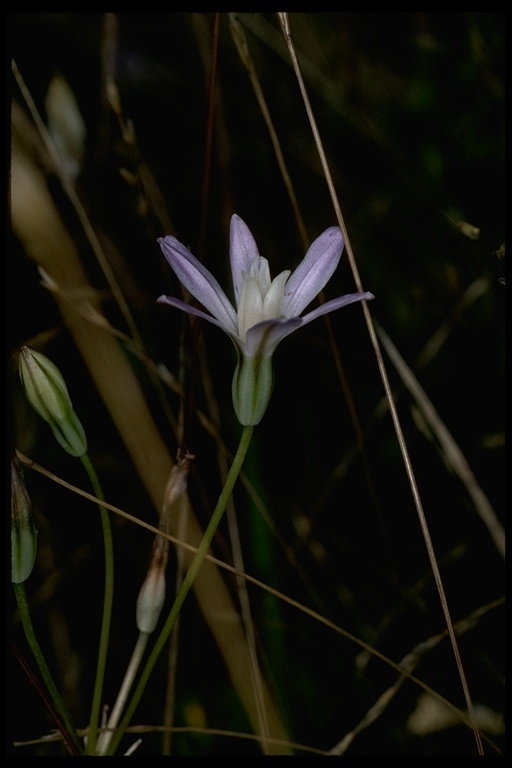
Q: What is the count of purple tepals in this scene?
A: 6